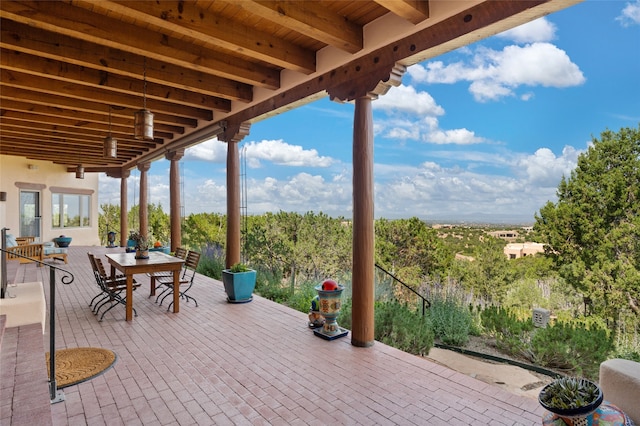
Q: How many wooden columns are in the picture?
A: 5